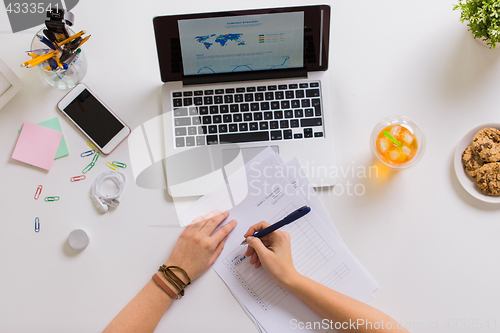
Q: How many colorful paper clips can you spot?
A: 10